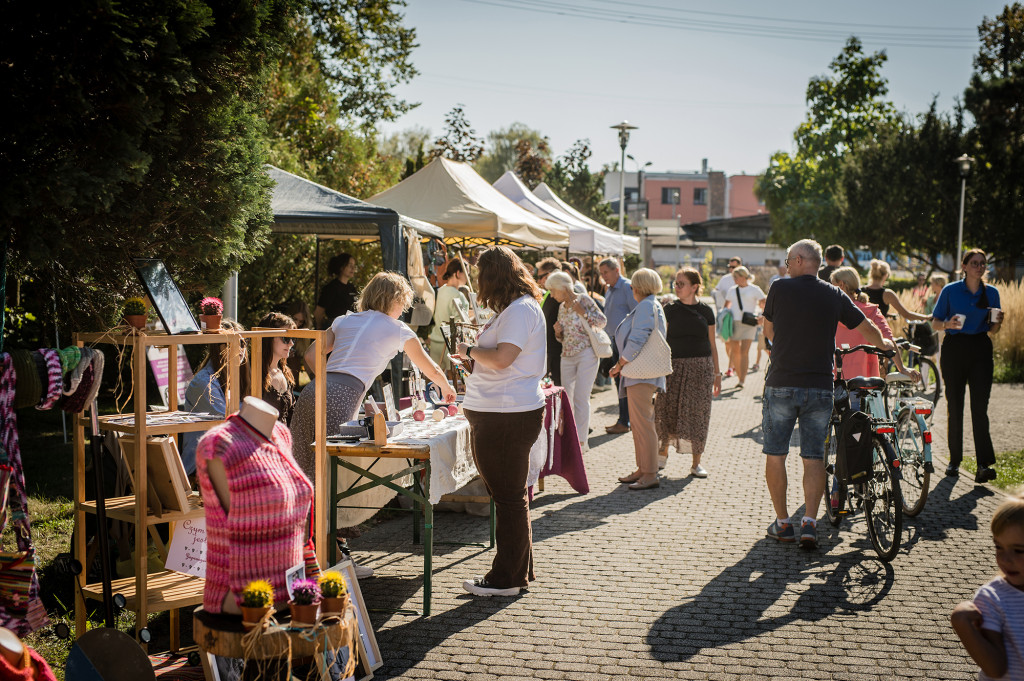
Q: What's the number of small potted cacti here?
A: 5